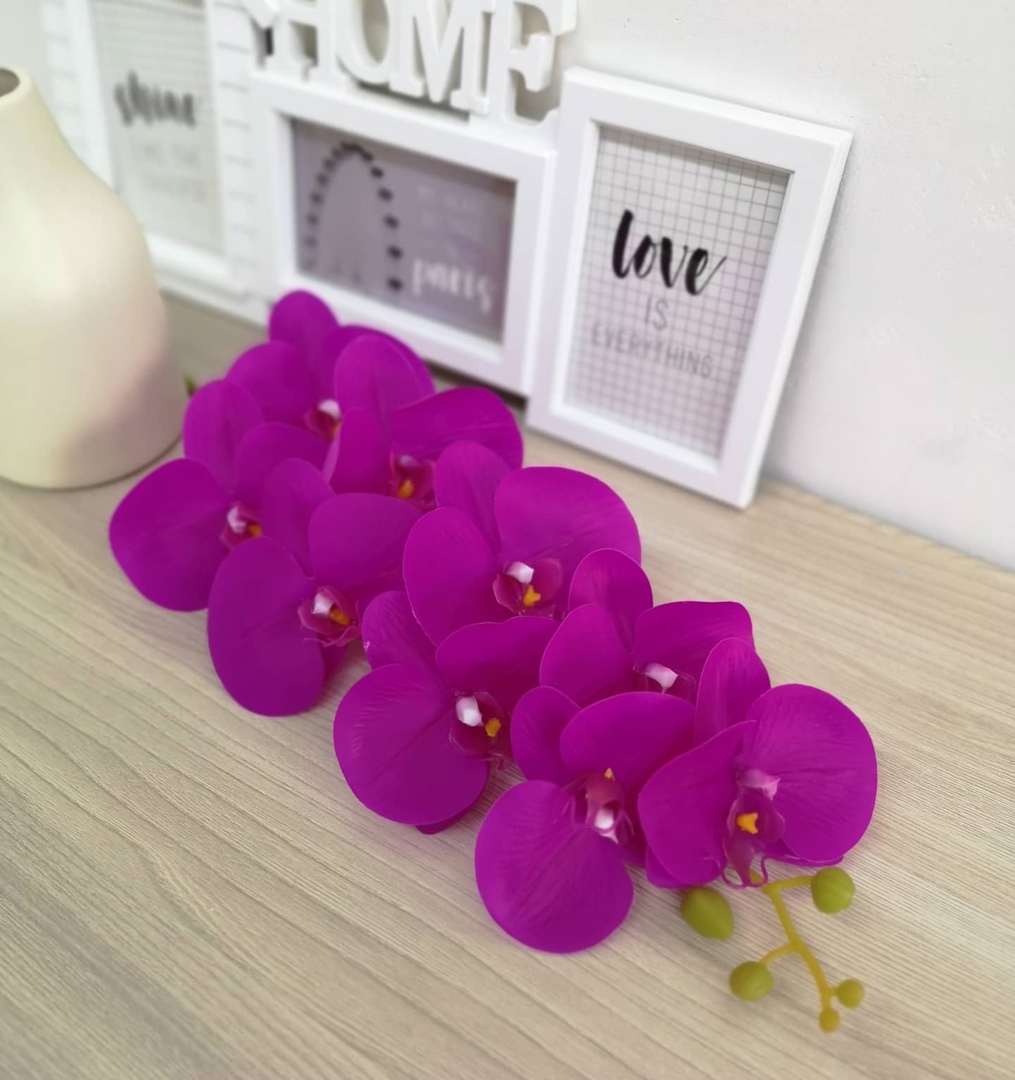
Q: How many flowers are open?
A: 9